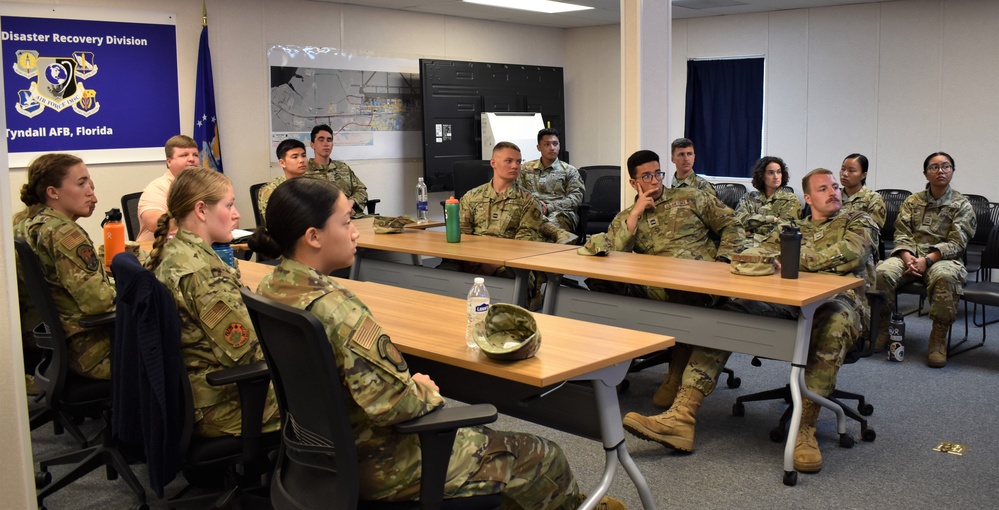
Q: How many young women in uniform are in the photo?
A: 6